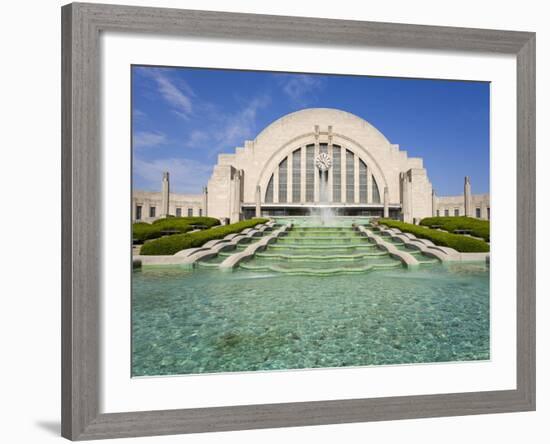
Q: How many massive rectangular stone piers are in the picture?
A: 2